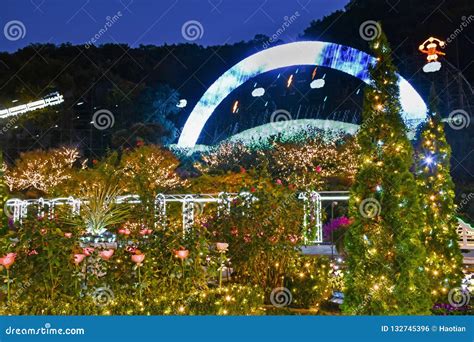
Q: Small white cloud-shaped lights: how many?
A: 4